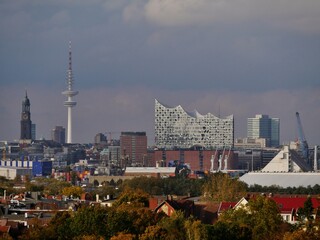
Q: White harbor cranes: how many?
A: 3